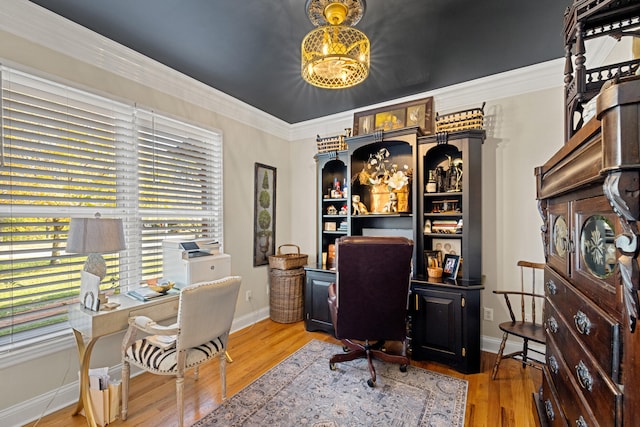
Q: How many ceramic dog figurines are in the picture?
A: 2